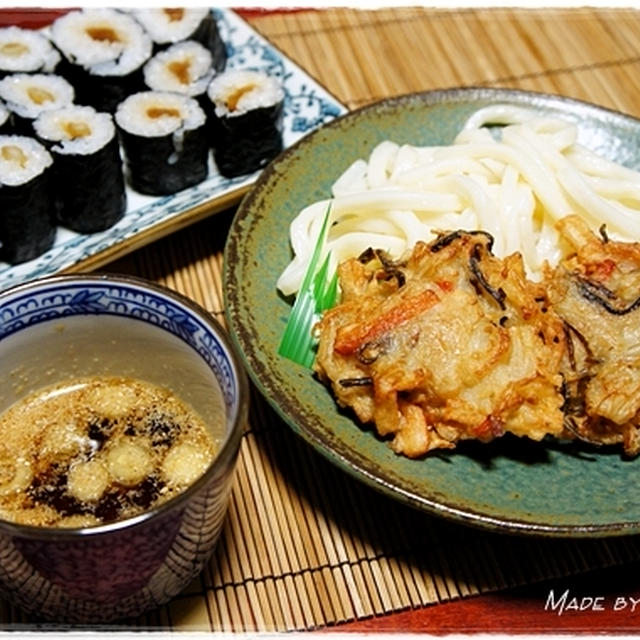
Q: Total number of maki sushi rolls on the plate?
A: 10